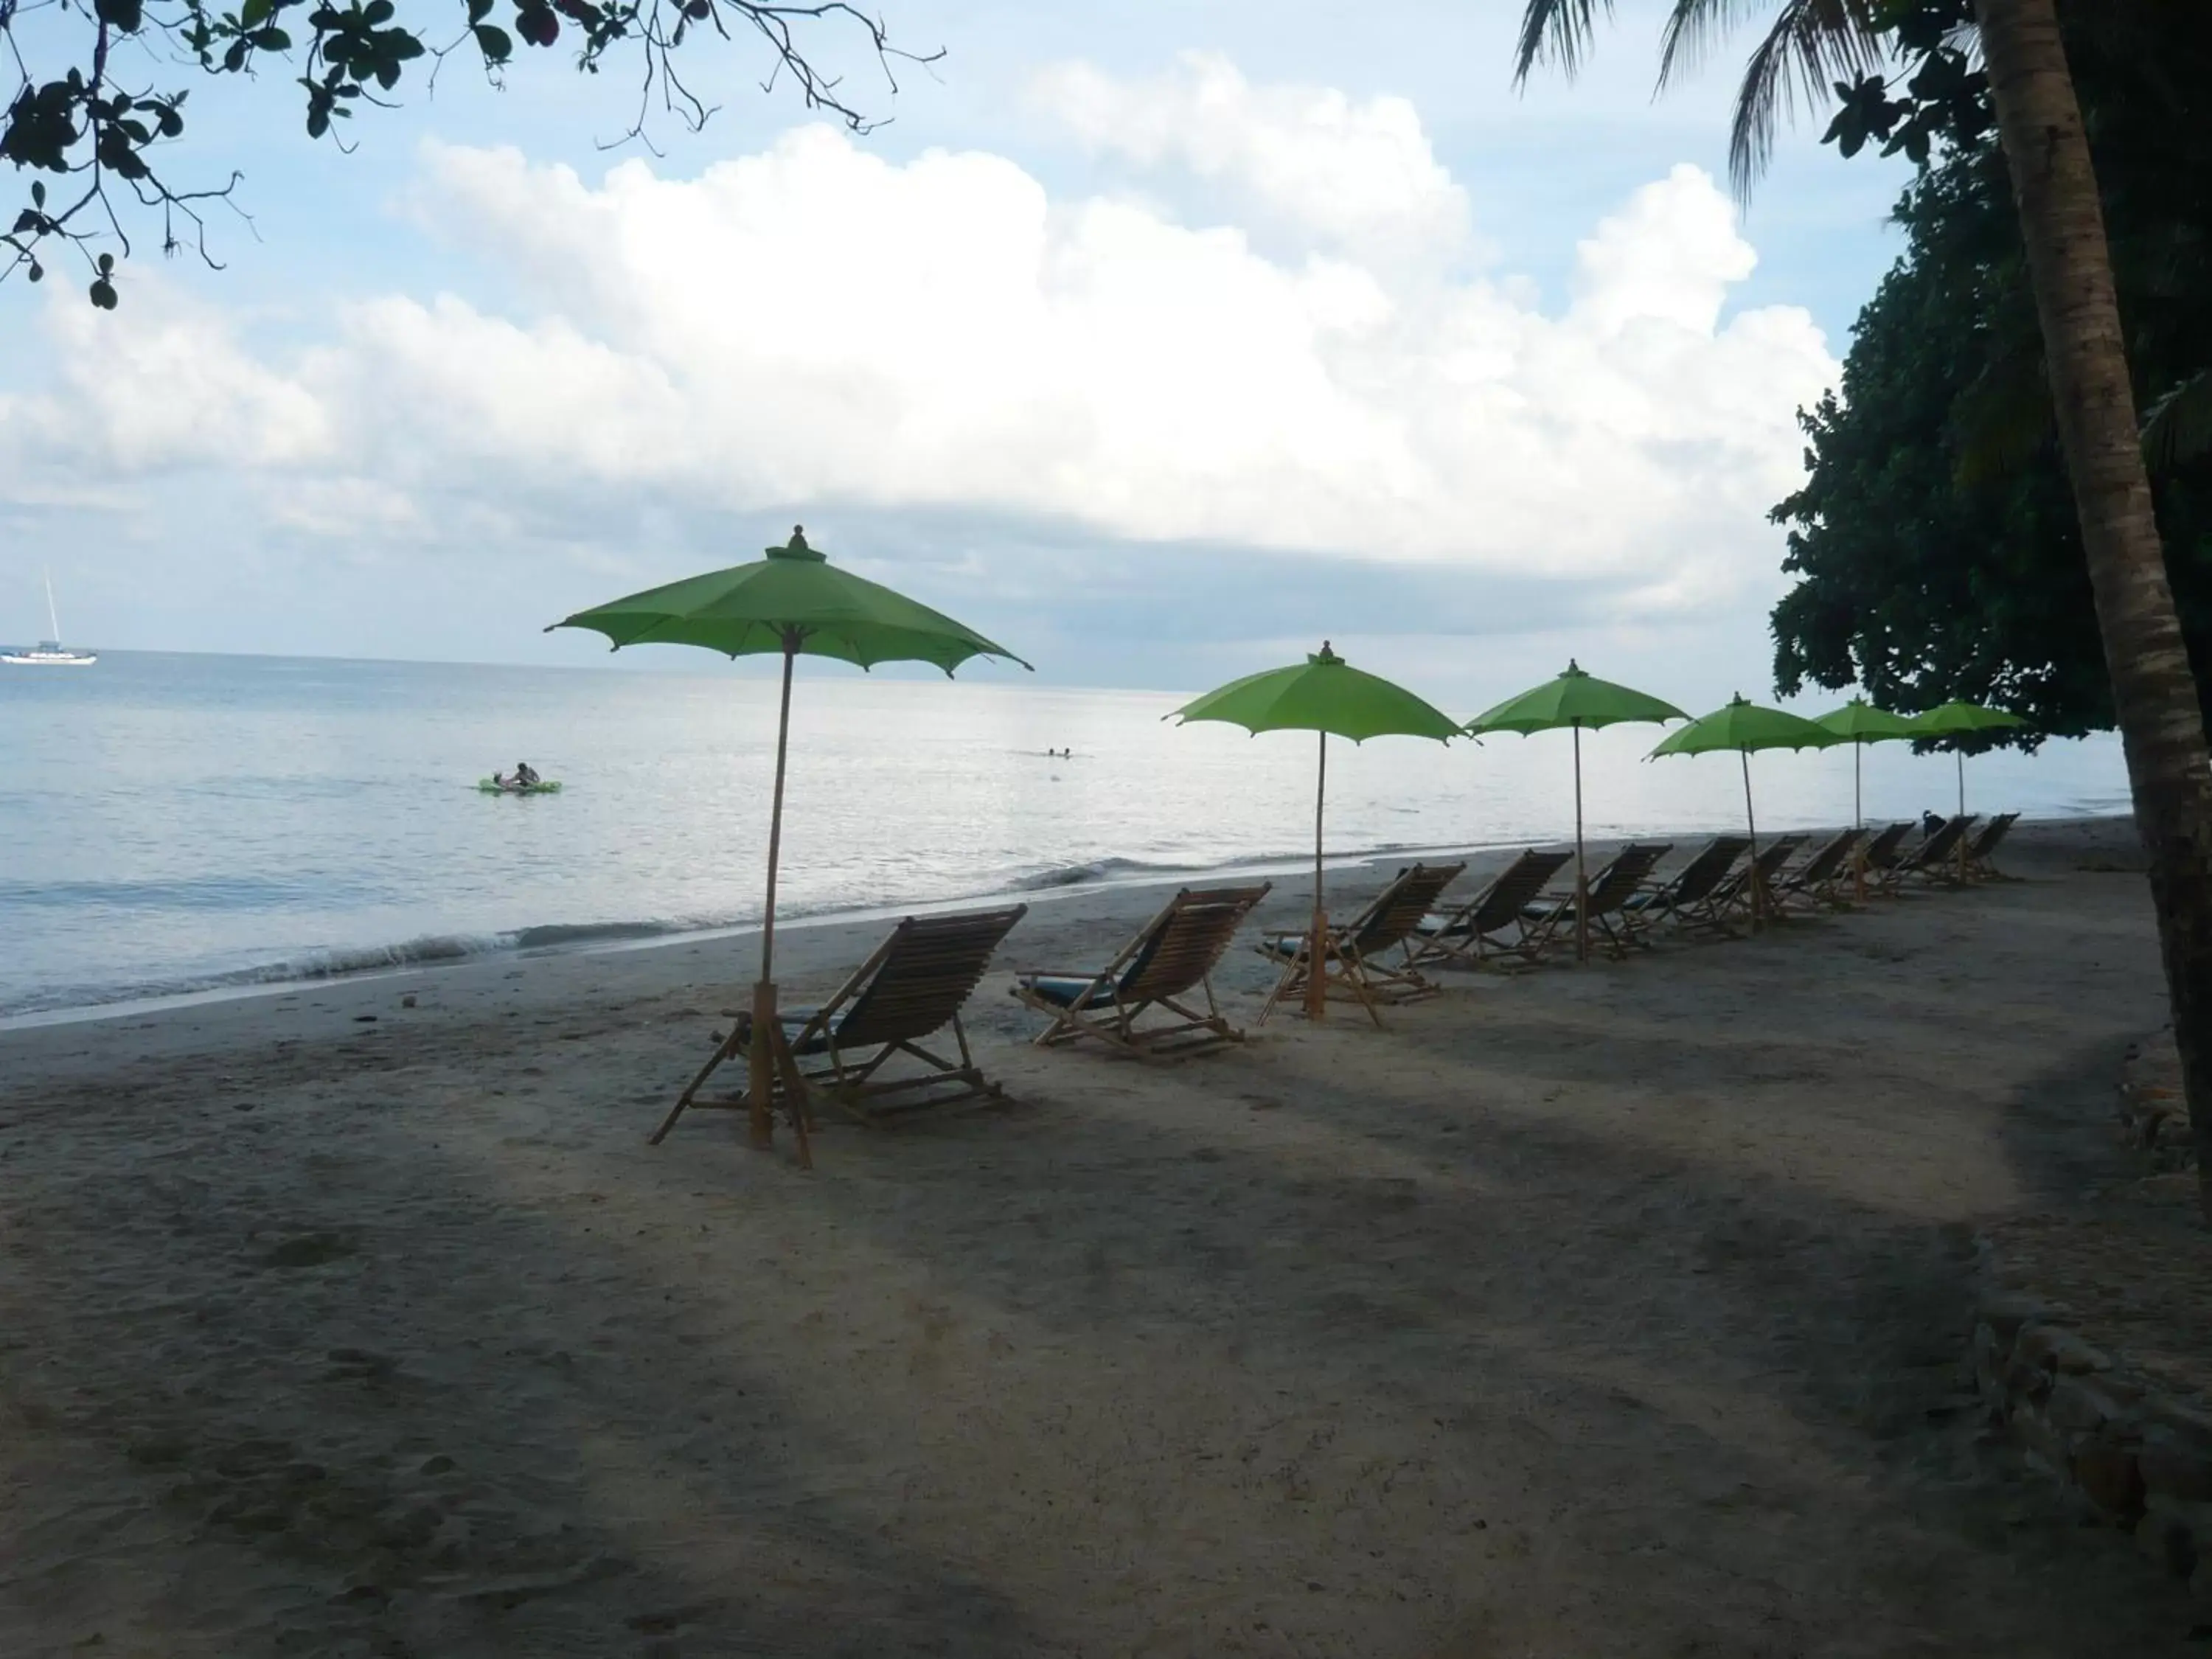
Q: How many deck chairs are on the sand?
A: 11